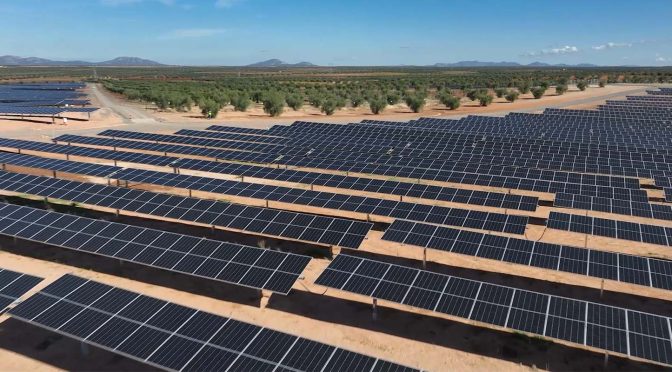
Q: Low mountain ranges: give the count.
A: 3